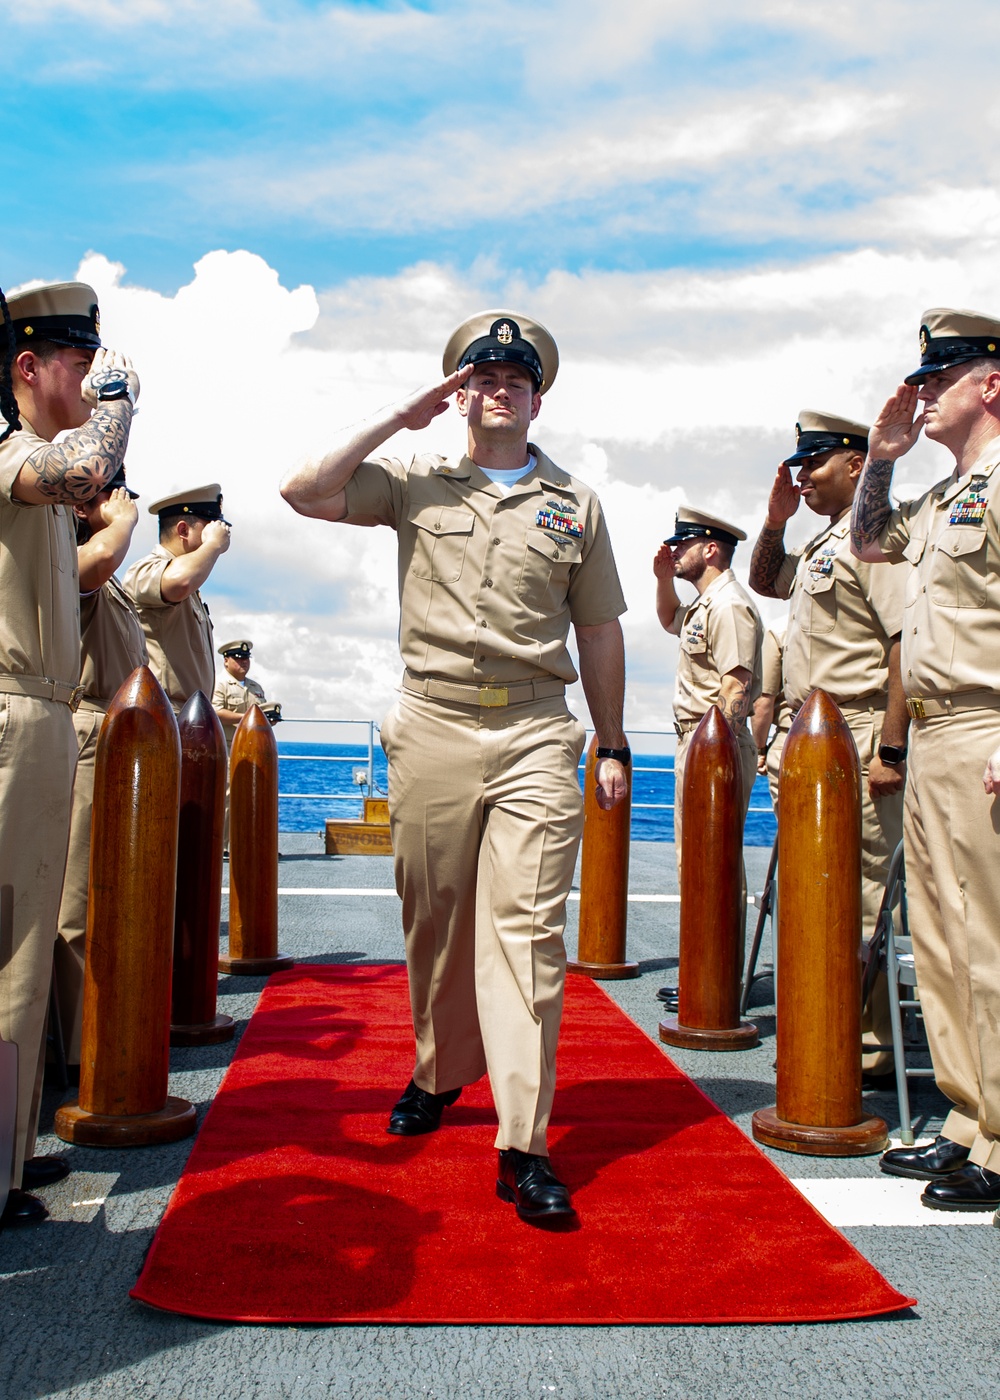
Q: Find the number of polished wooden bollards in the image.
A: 6